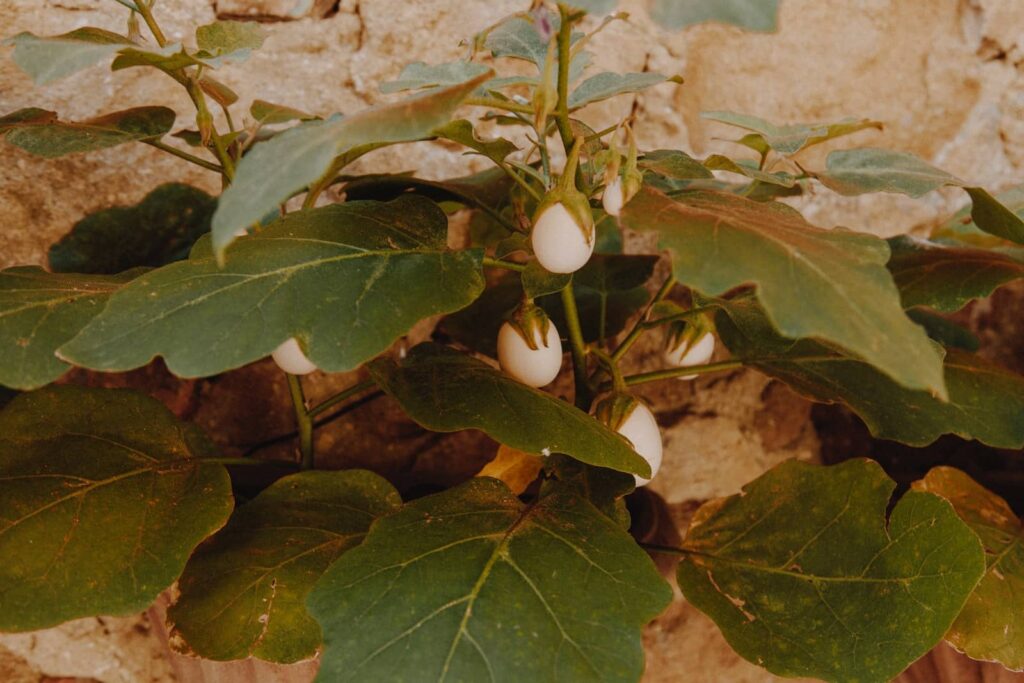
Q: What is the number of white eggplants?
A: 6